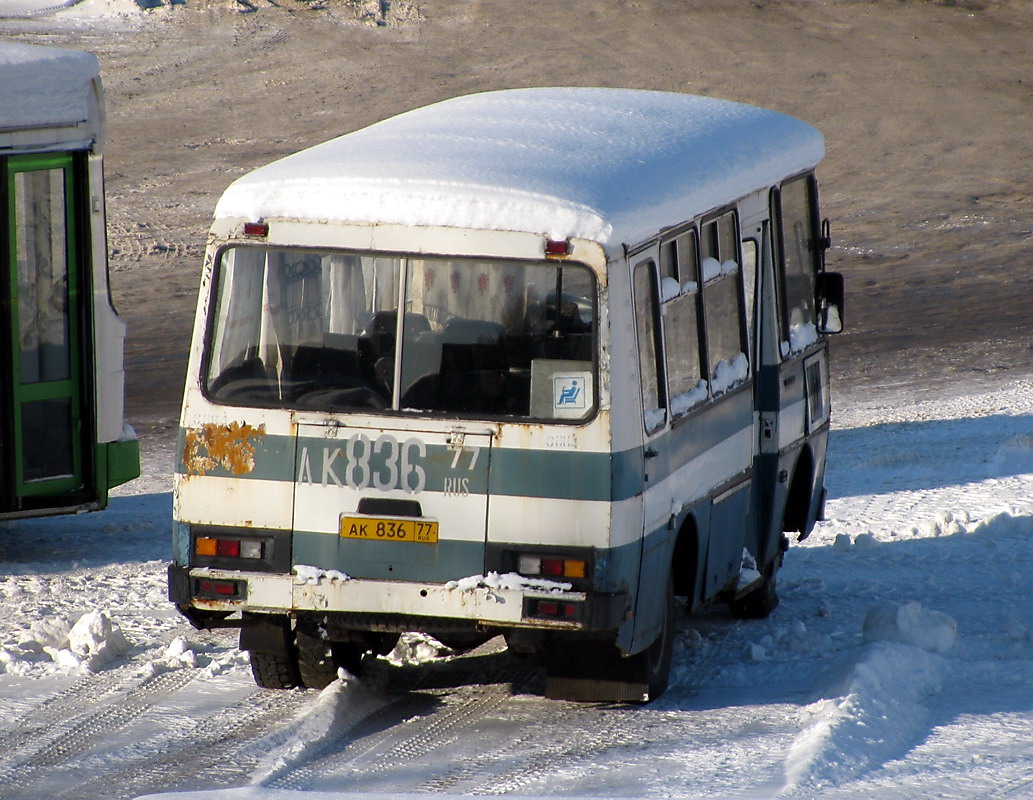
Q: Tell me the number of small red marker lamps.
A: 2